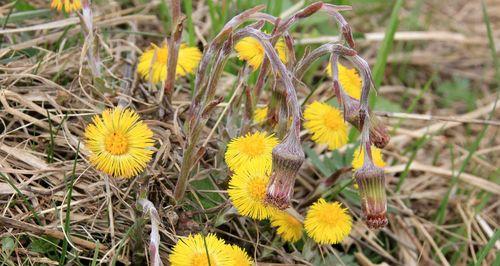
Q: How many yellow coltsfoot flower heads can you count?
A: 14